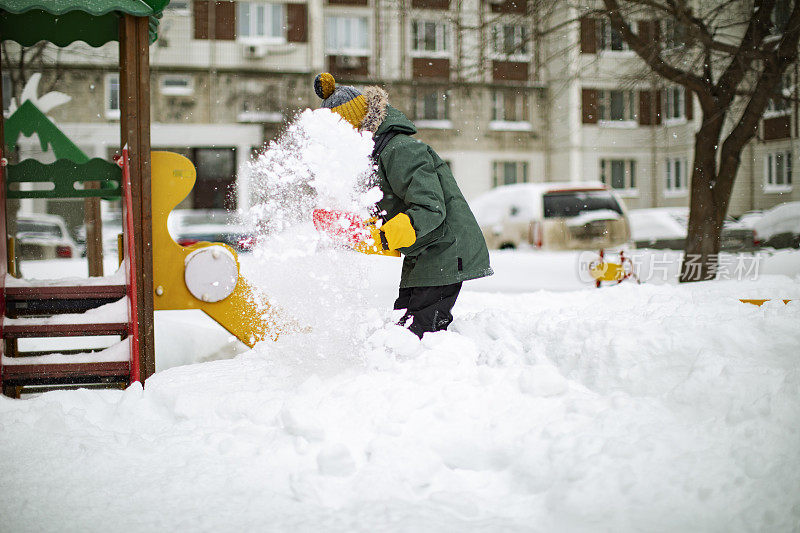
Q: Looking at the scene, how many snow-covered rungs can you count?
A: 3